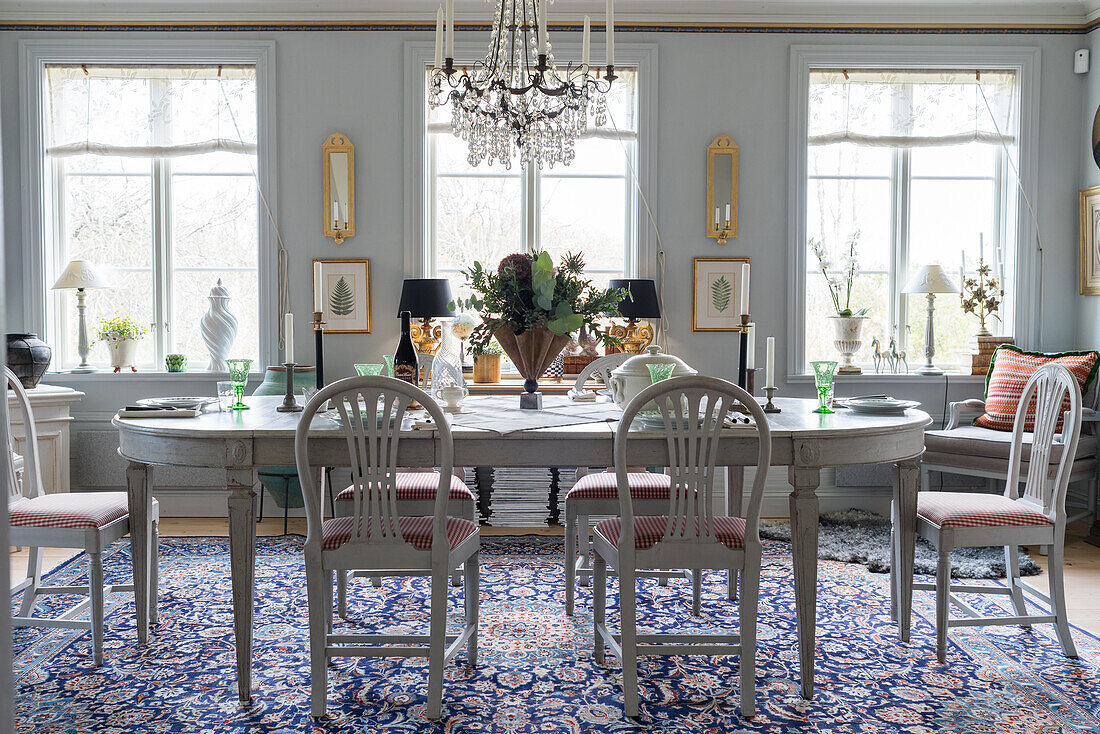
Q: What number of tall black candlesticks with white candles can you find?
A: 2